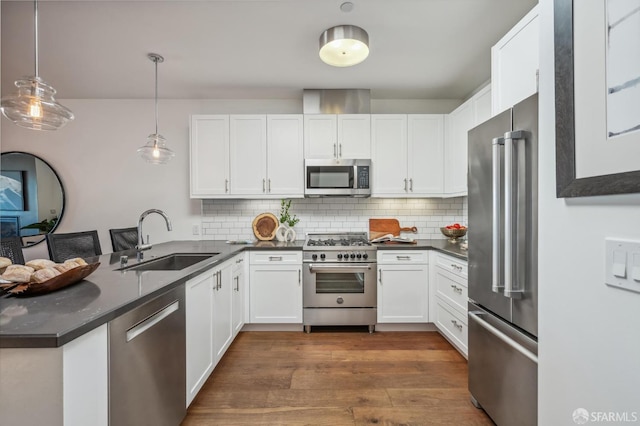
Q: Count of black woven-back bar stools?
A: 3